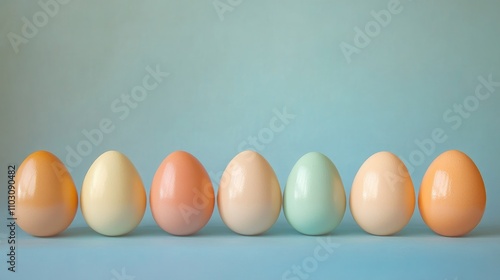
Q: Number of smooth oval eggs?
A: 7